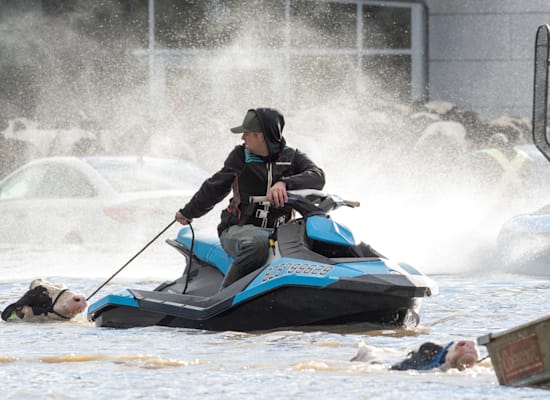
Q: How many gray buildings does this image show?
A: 1